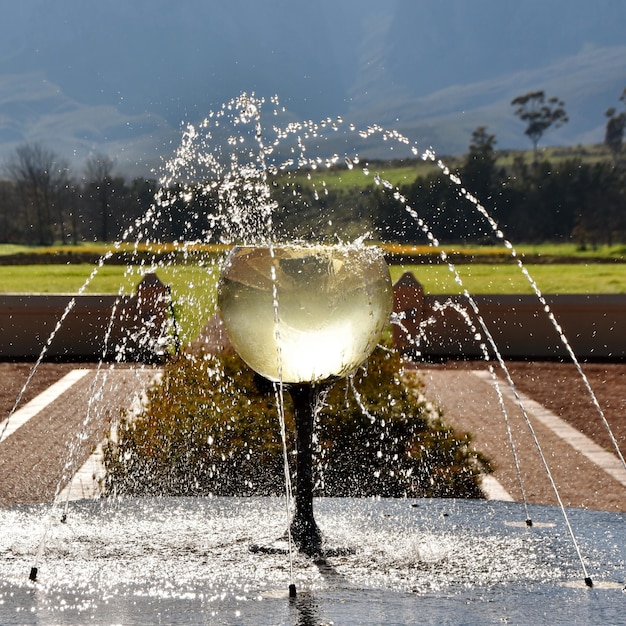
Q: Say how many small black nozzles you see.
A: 5